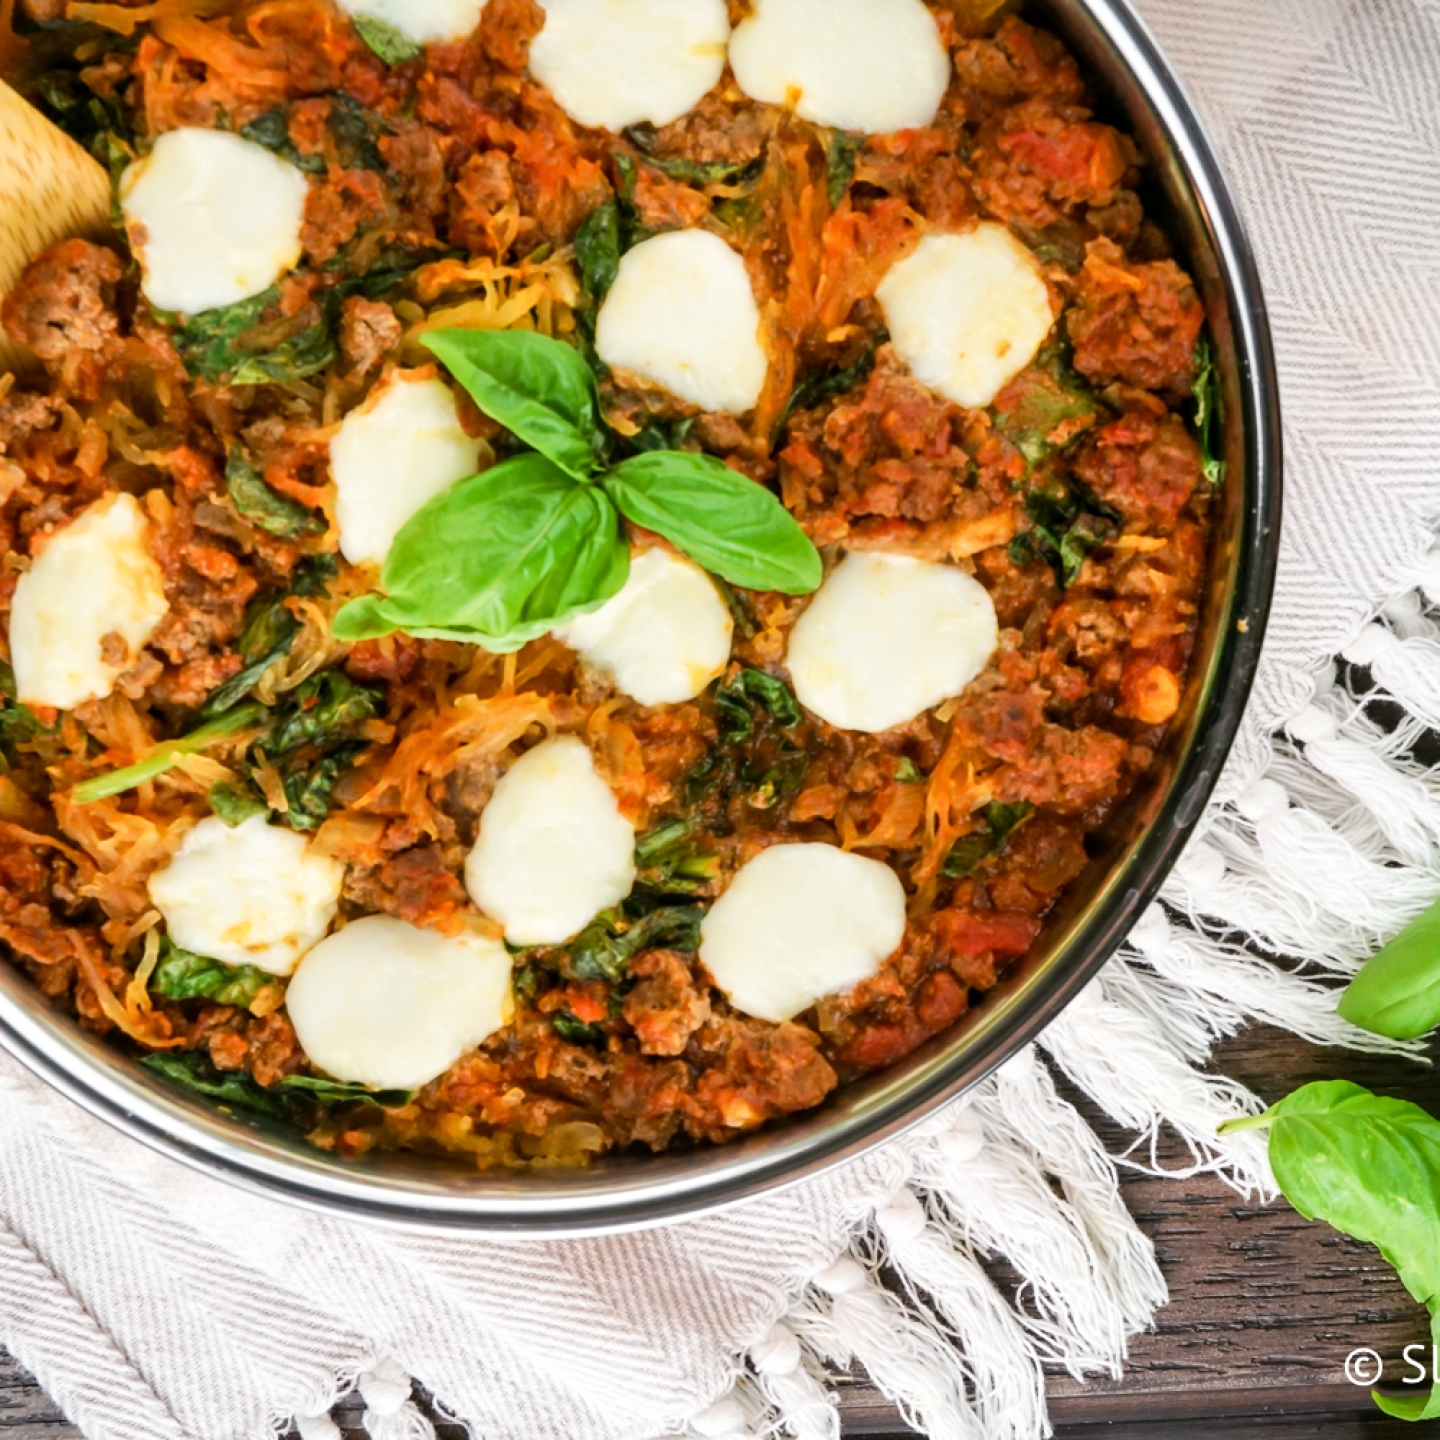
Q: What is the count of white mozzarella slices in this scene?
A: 14